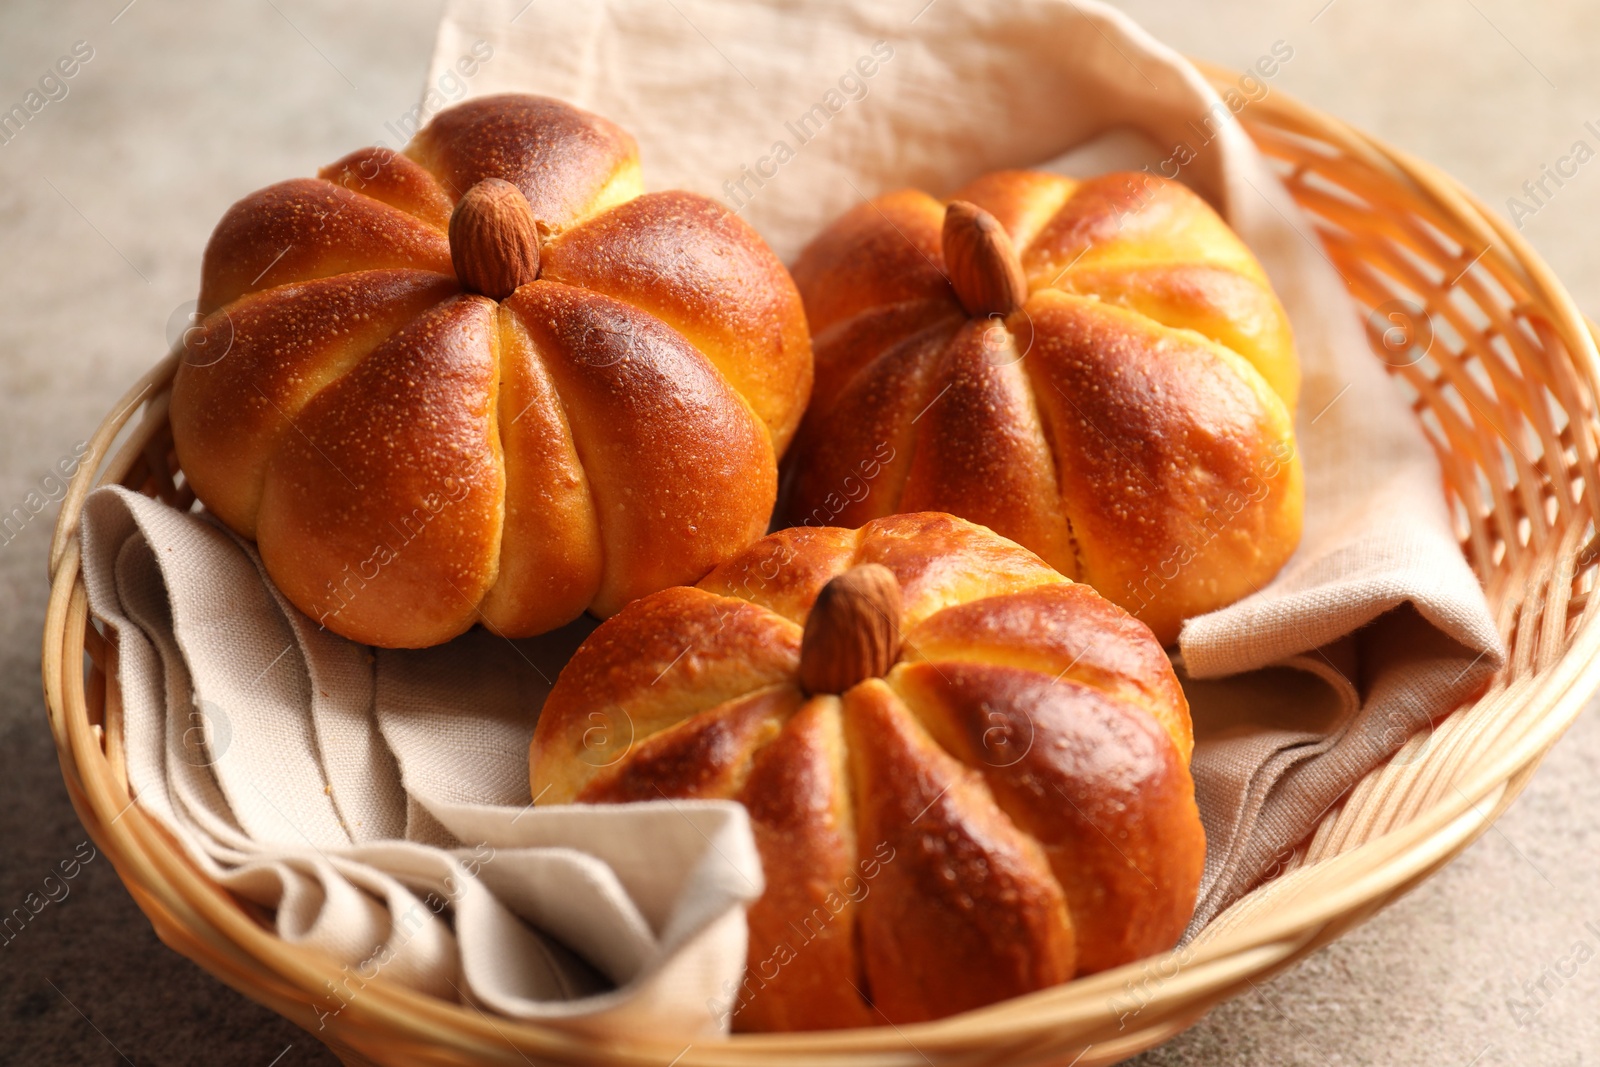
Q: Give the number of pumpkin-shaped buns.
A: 3